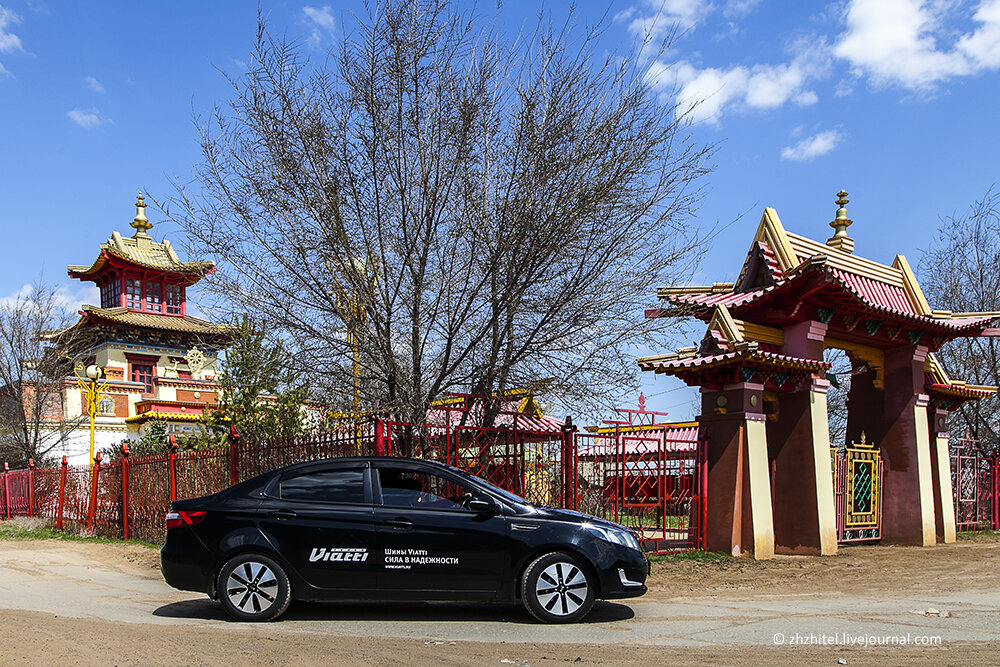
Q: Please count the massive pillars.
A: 4